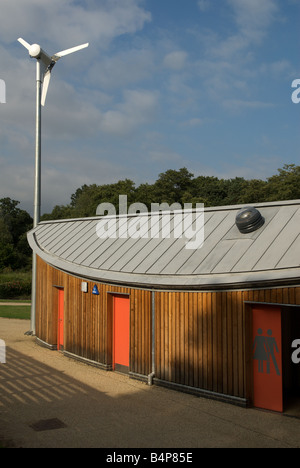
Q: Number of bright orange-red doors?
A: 3